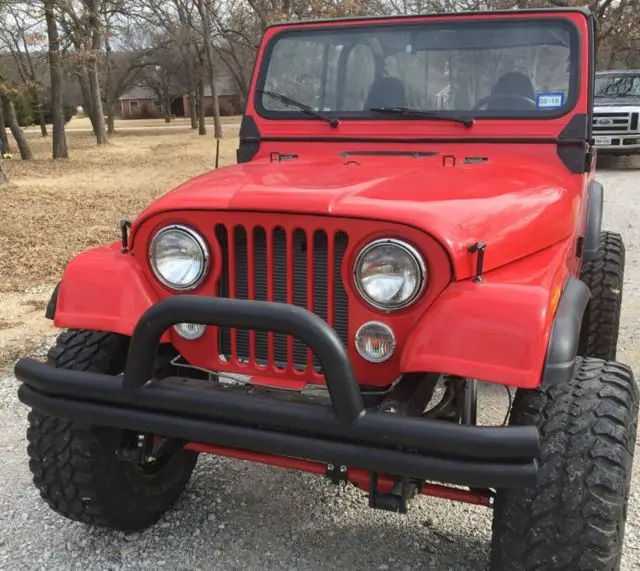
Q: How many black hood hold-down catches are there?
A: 2